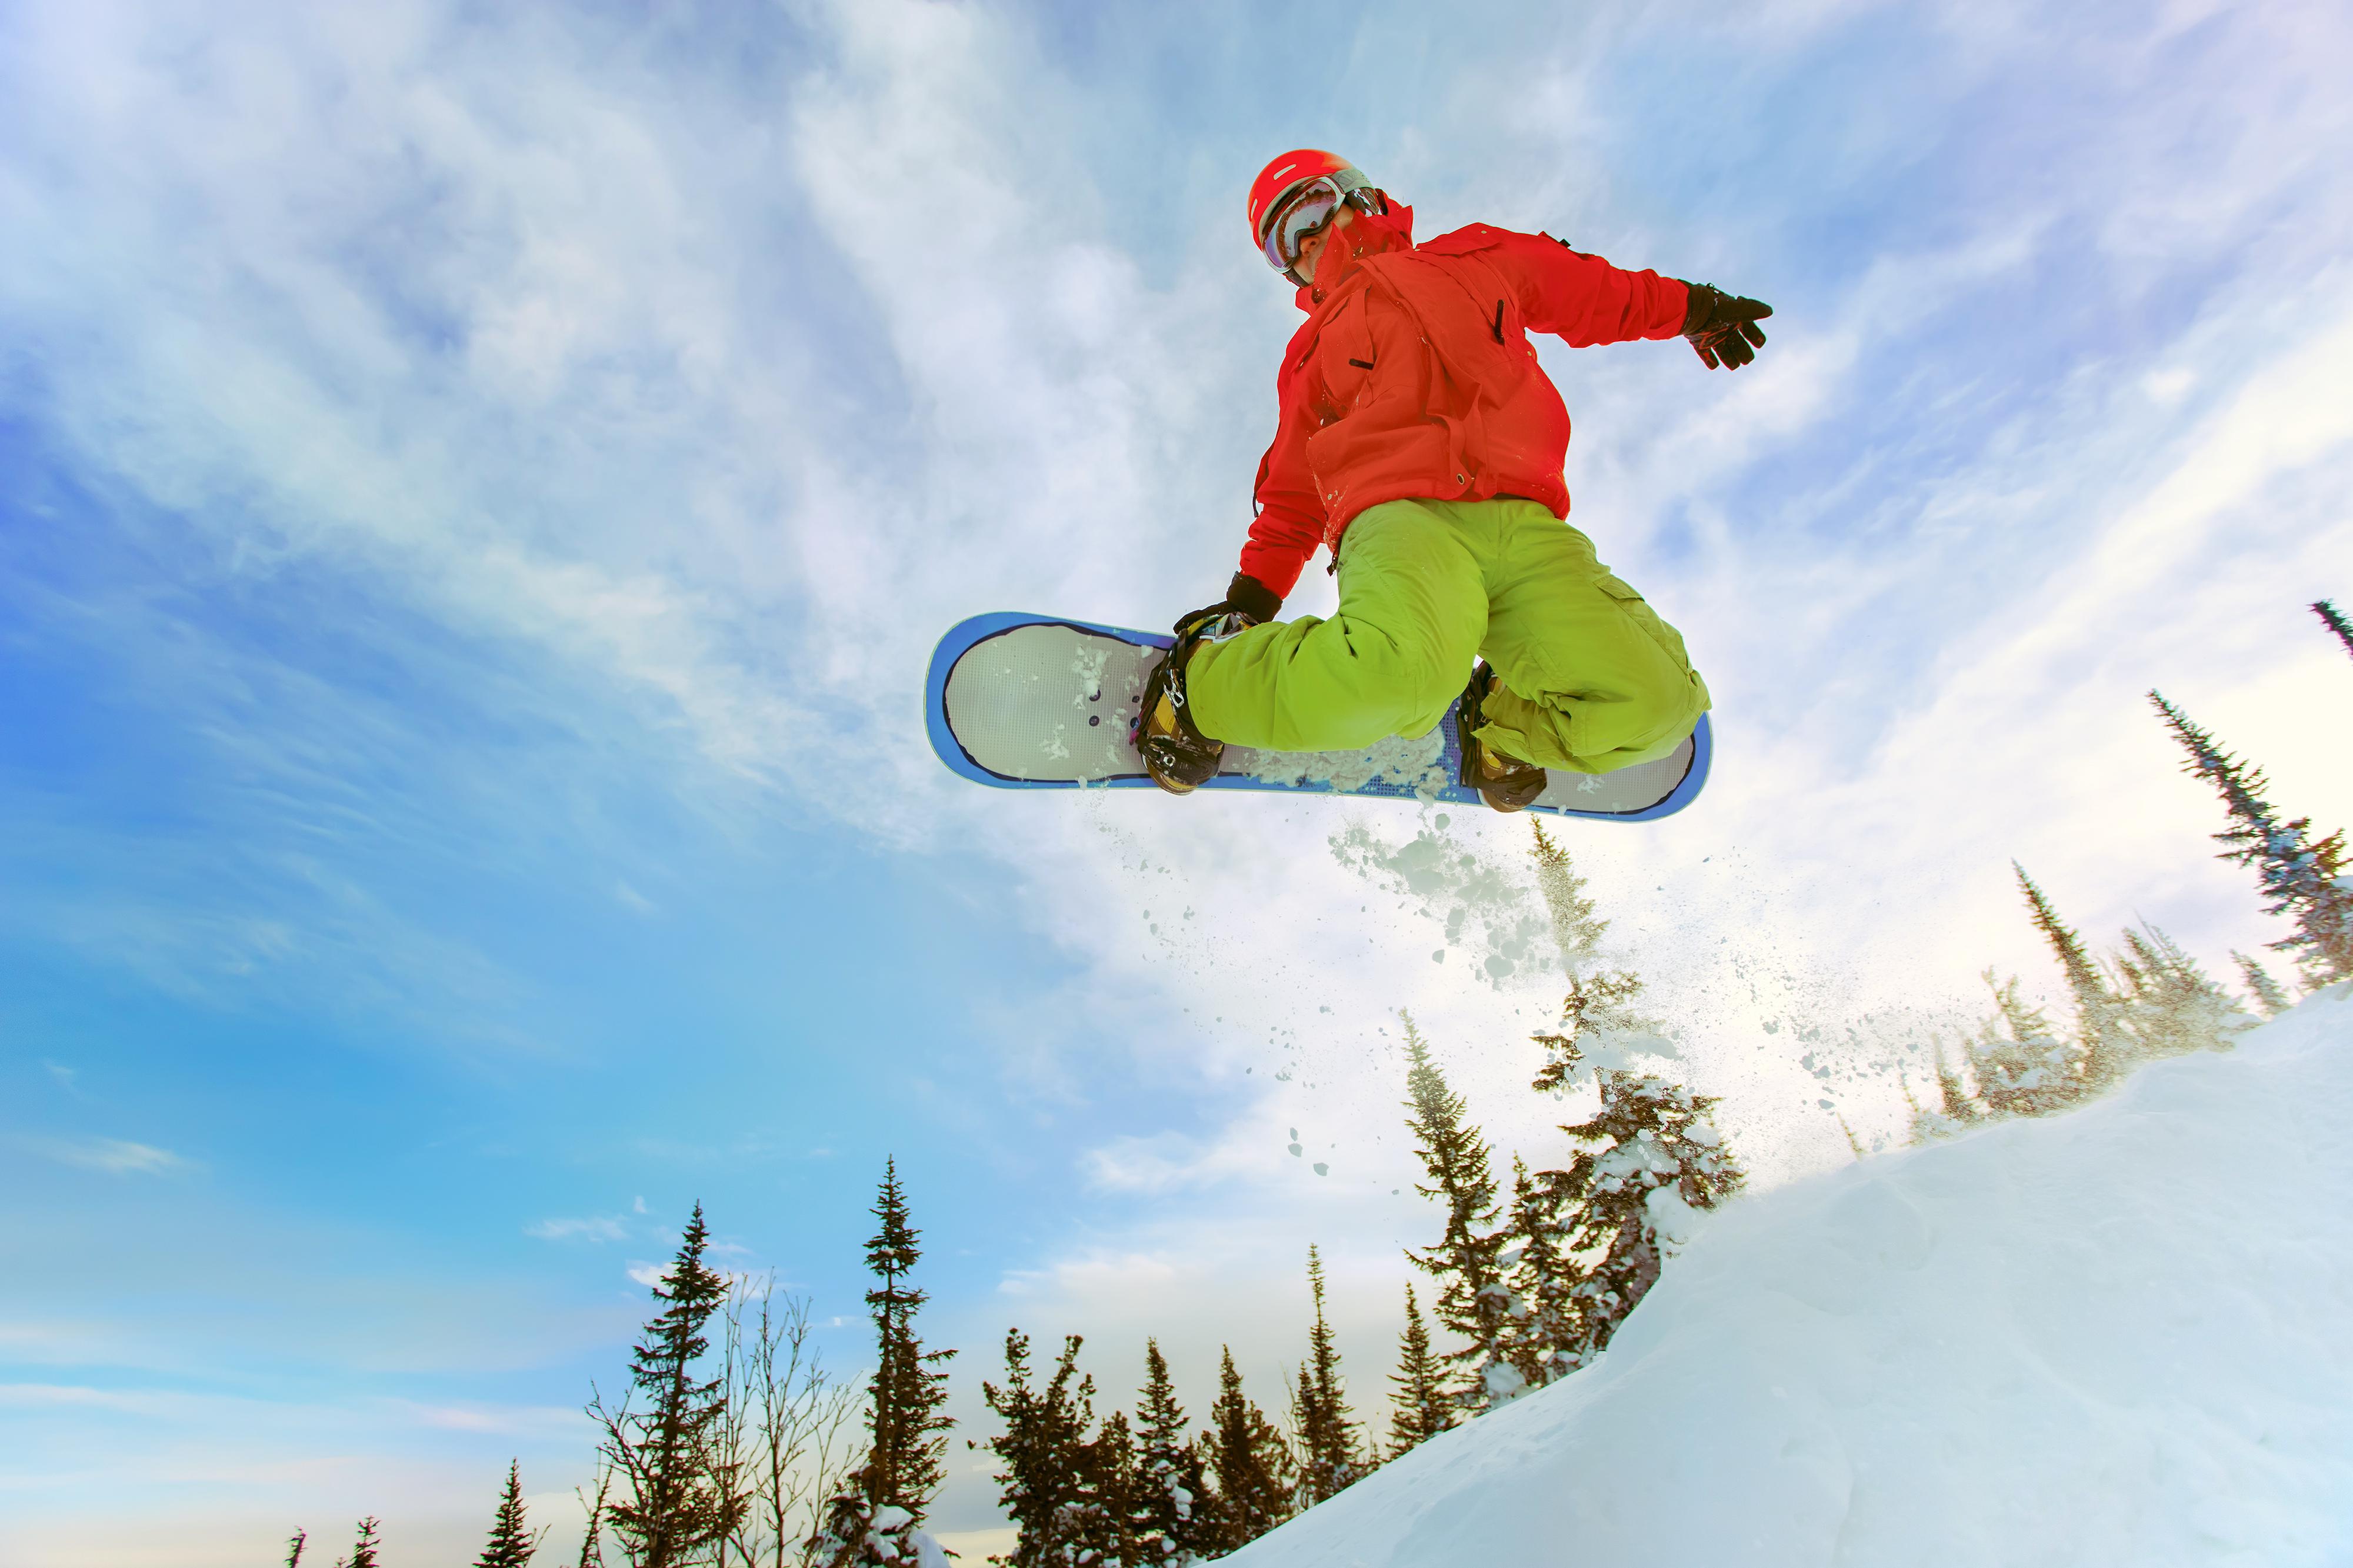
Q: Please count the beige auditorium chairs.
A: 0